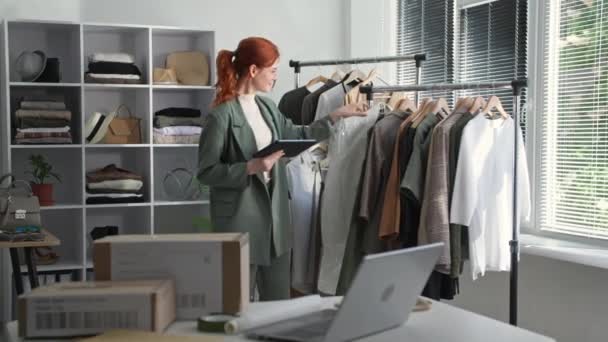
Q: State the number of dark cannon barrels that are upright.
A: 0